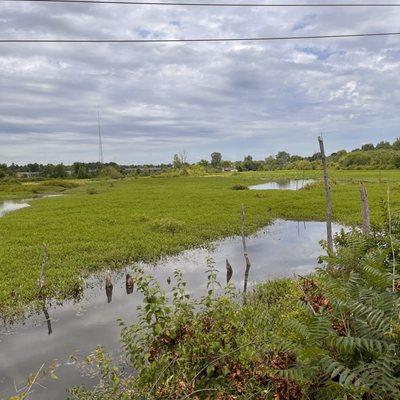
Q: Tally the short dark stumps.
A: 3